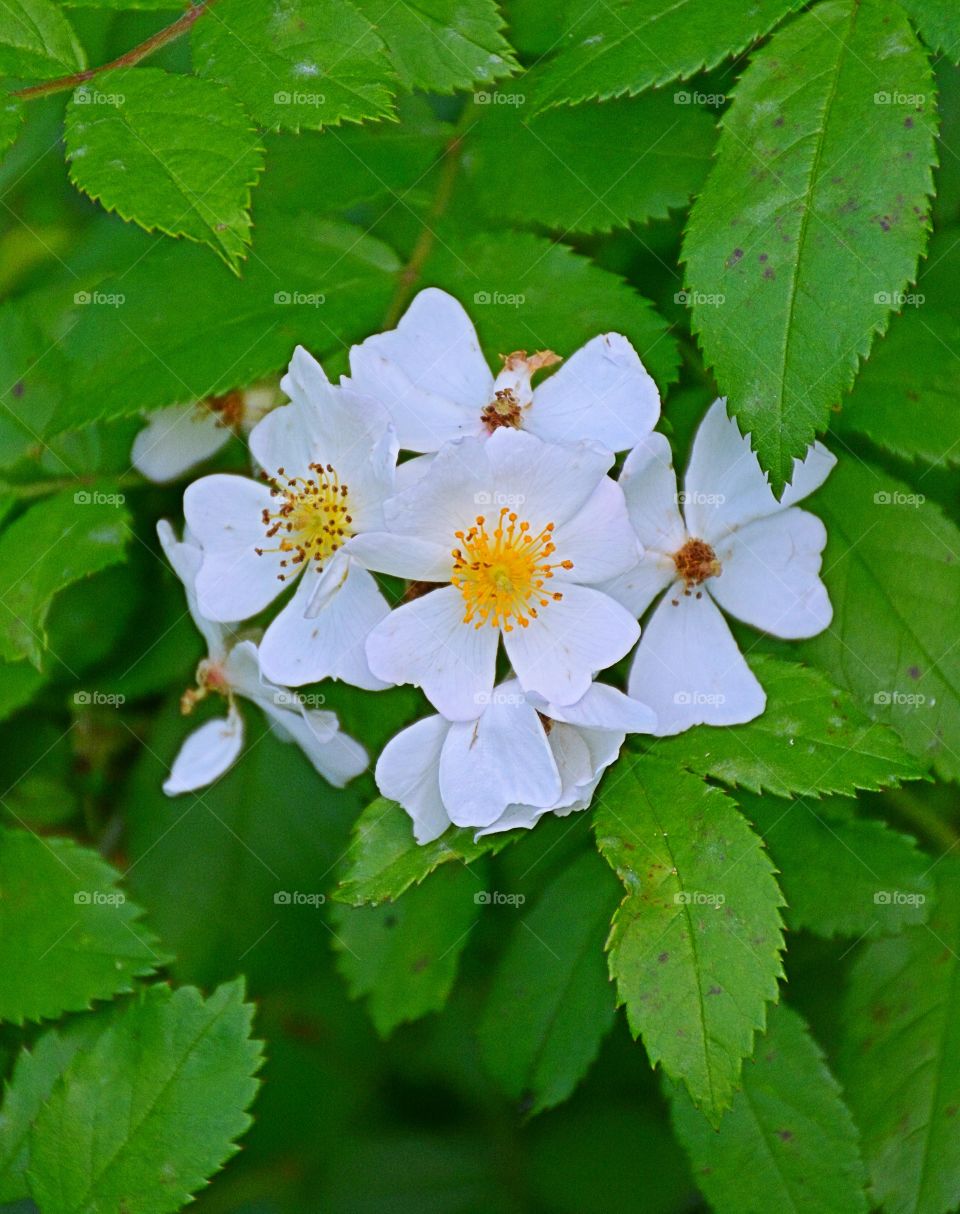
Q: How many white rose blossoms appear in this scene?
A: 7